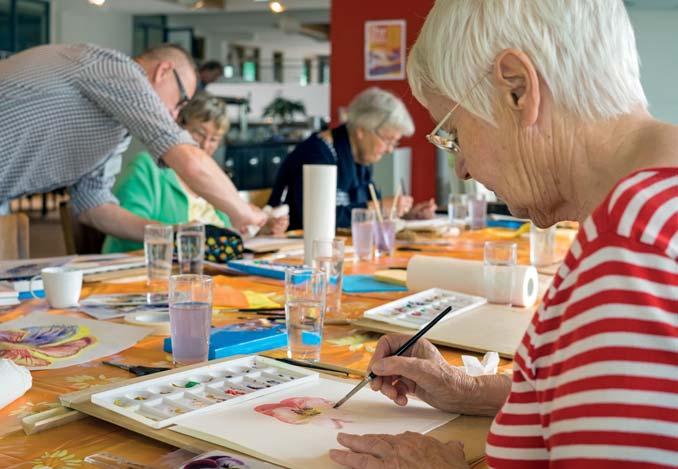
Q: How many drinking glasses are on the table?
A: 11